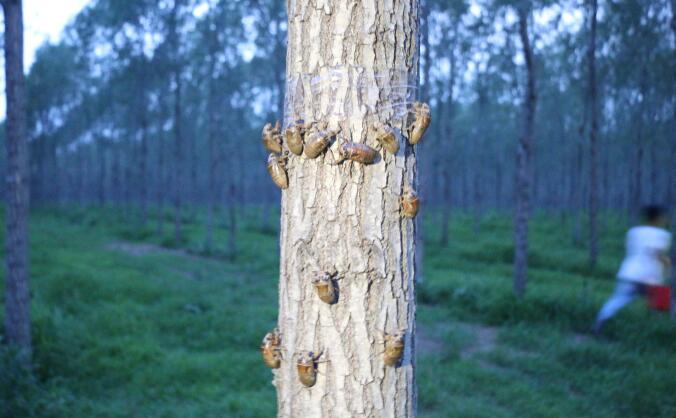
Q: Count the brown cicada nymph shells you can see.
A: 12